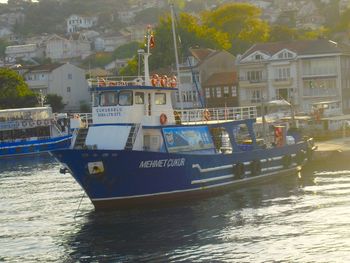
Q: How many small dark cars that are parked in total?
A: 0